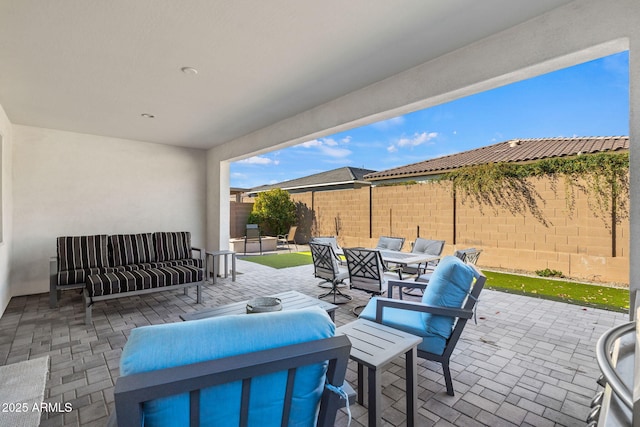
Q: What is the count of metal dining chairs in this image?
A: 6